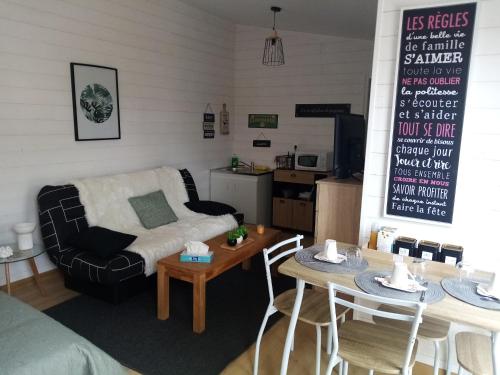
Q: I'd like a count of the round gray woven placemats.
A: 3